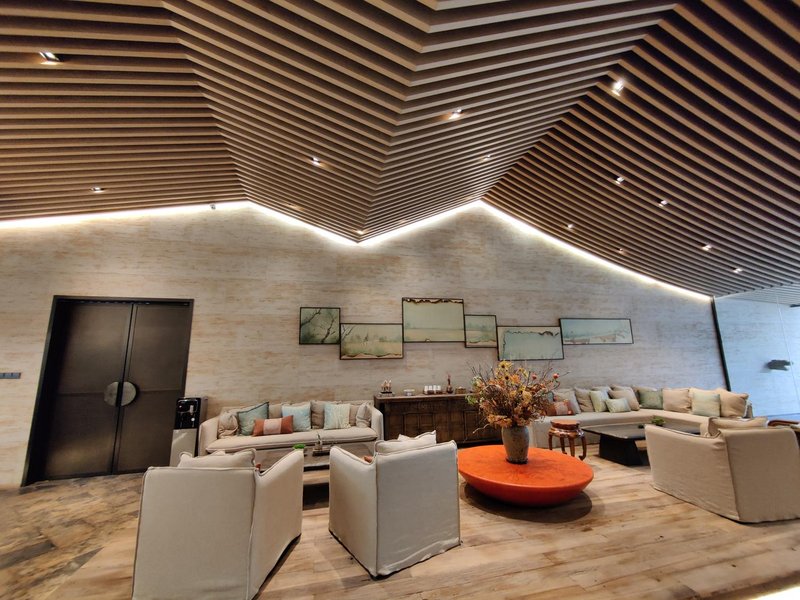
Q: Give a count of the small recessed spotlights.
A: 13